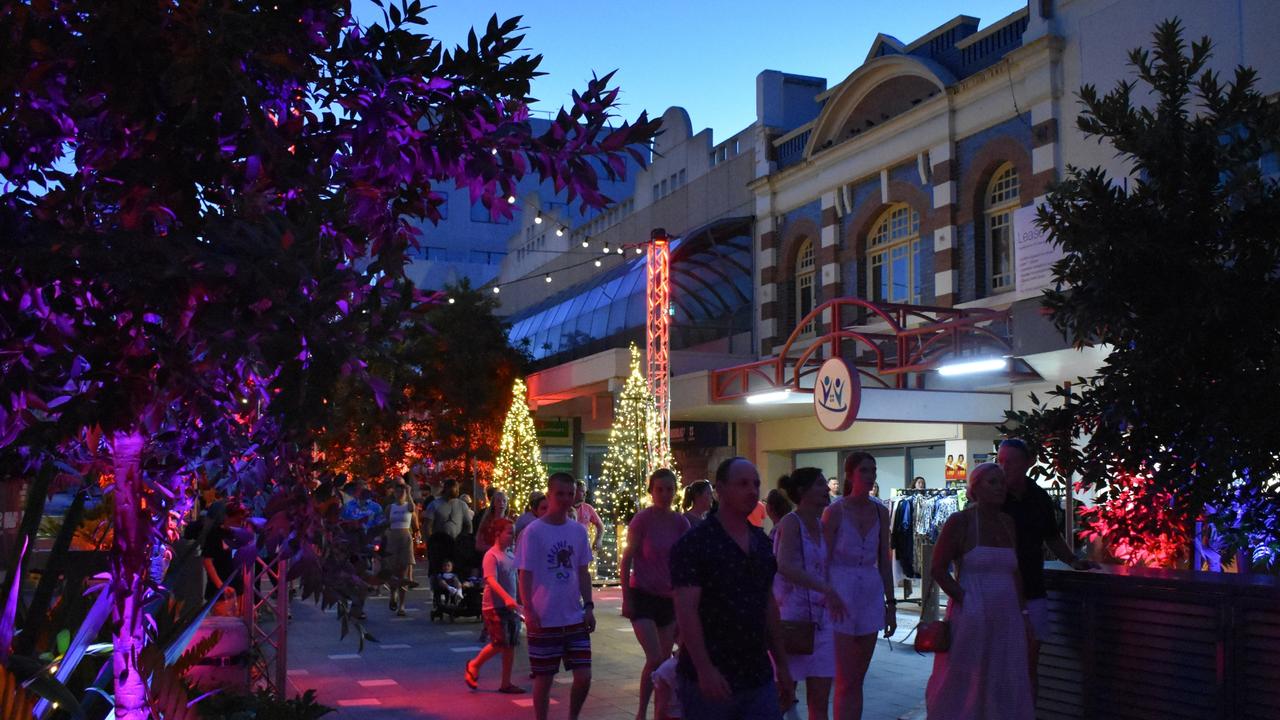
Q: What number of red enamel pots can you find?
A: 0